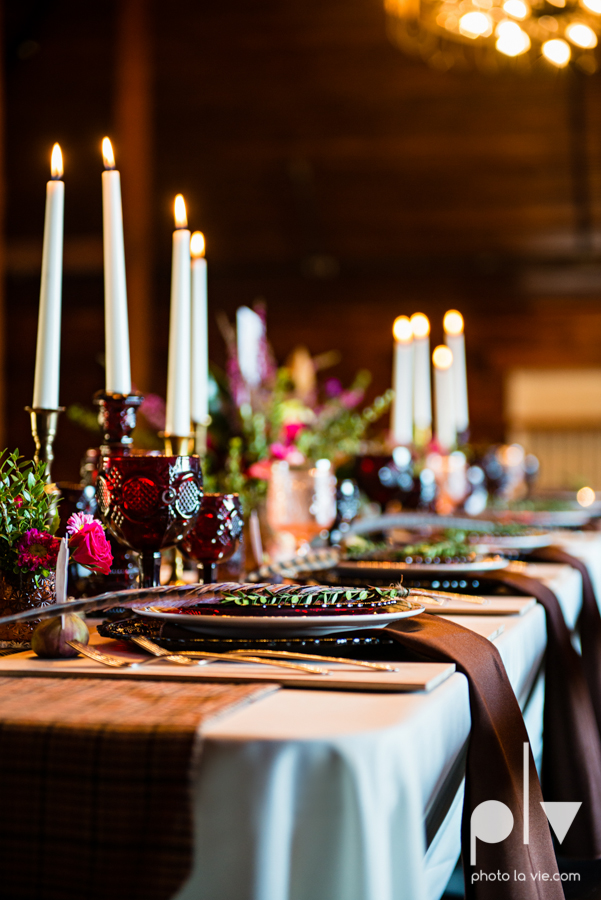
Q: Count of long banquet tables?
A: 1